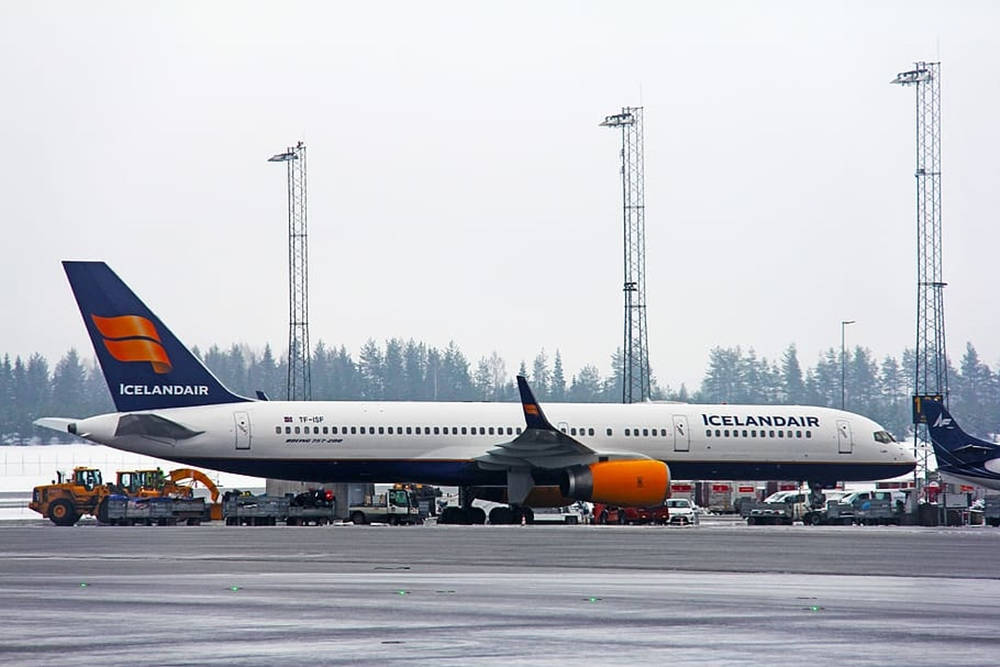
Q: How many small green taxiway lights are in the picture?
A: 5